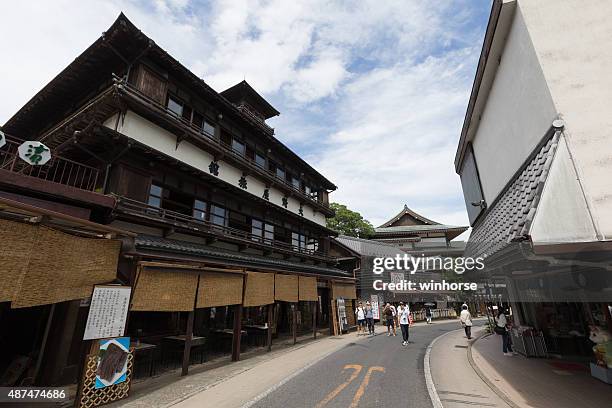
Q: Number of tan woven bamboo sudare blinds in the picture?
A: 8